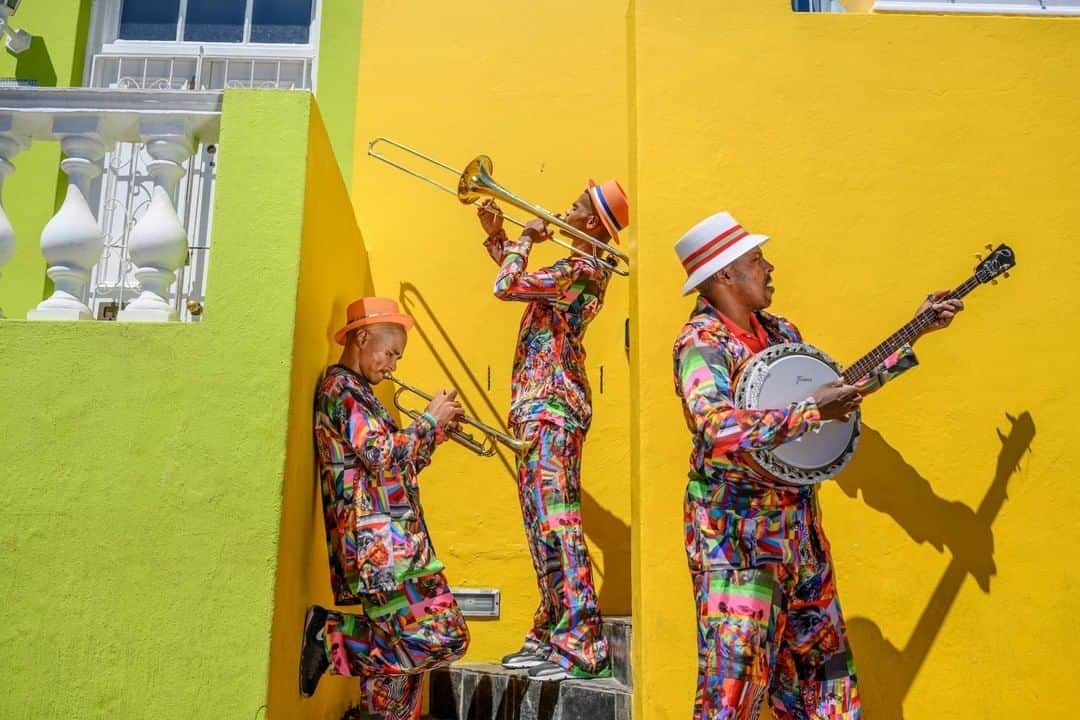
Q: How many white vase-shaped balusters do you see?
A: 3